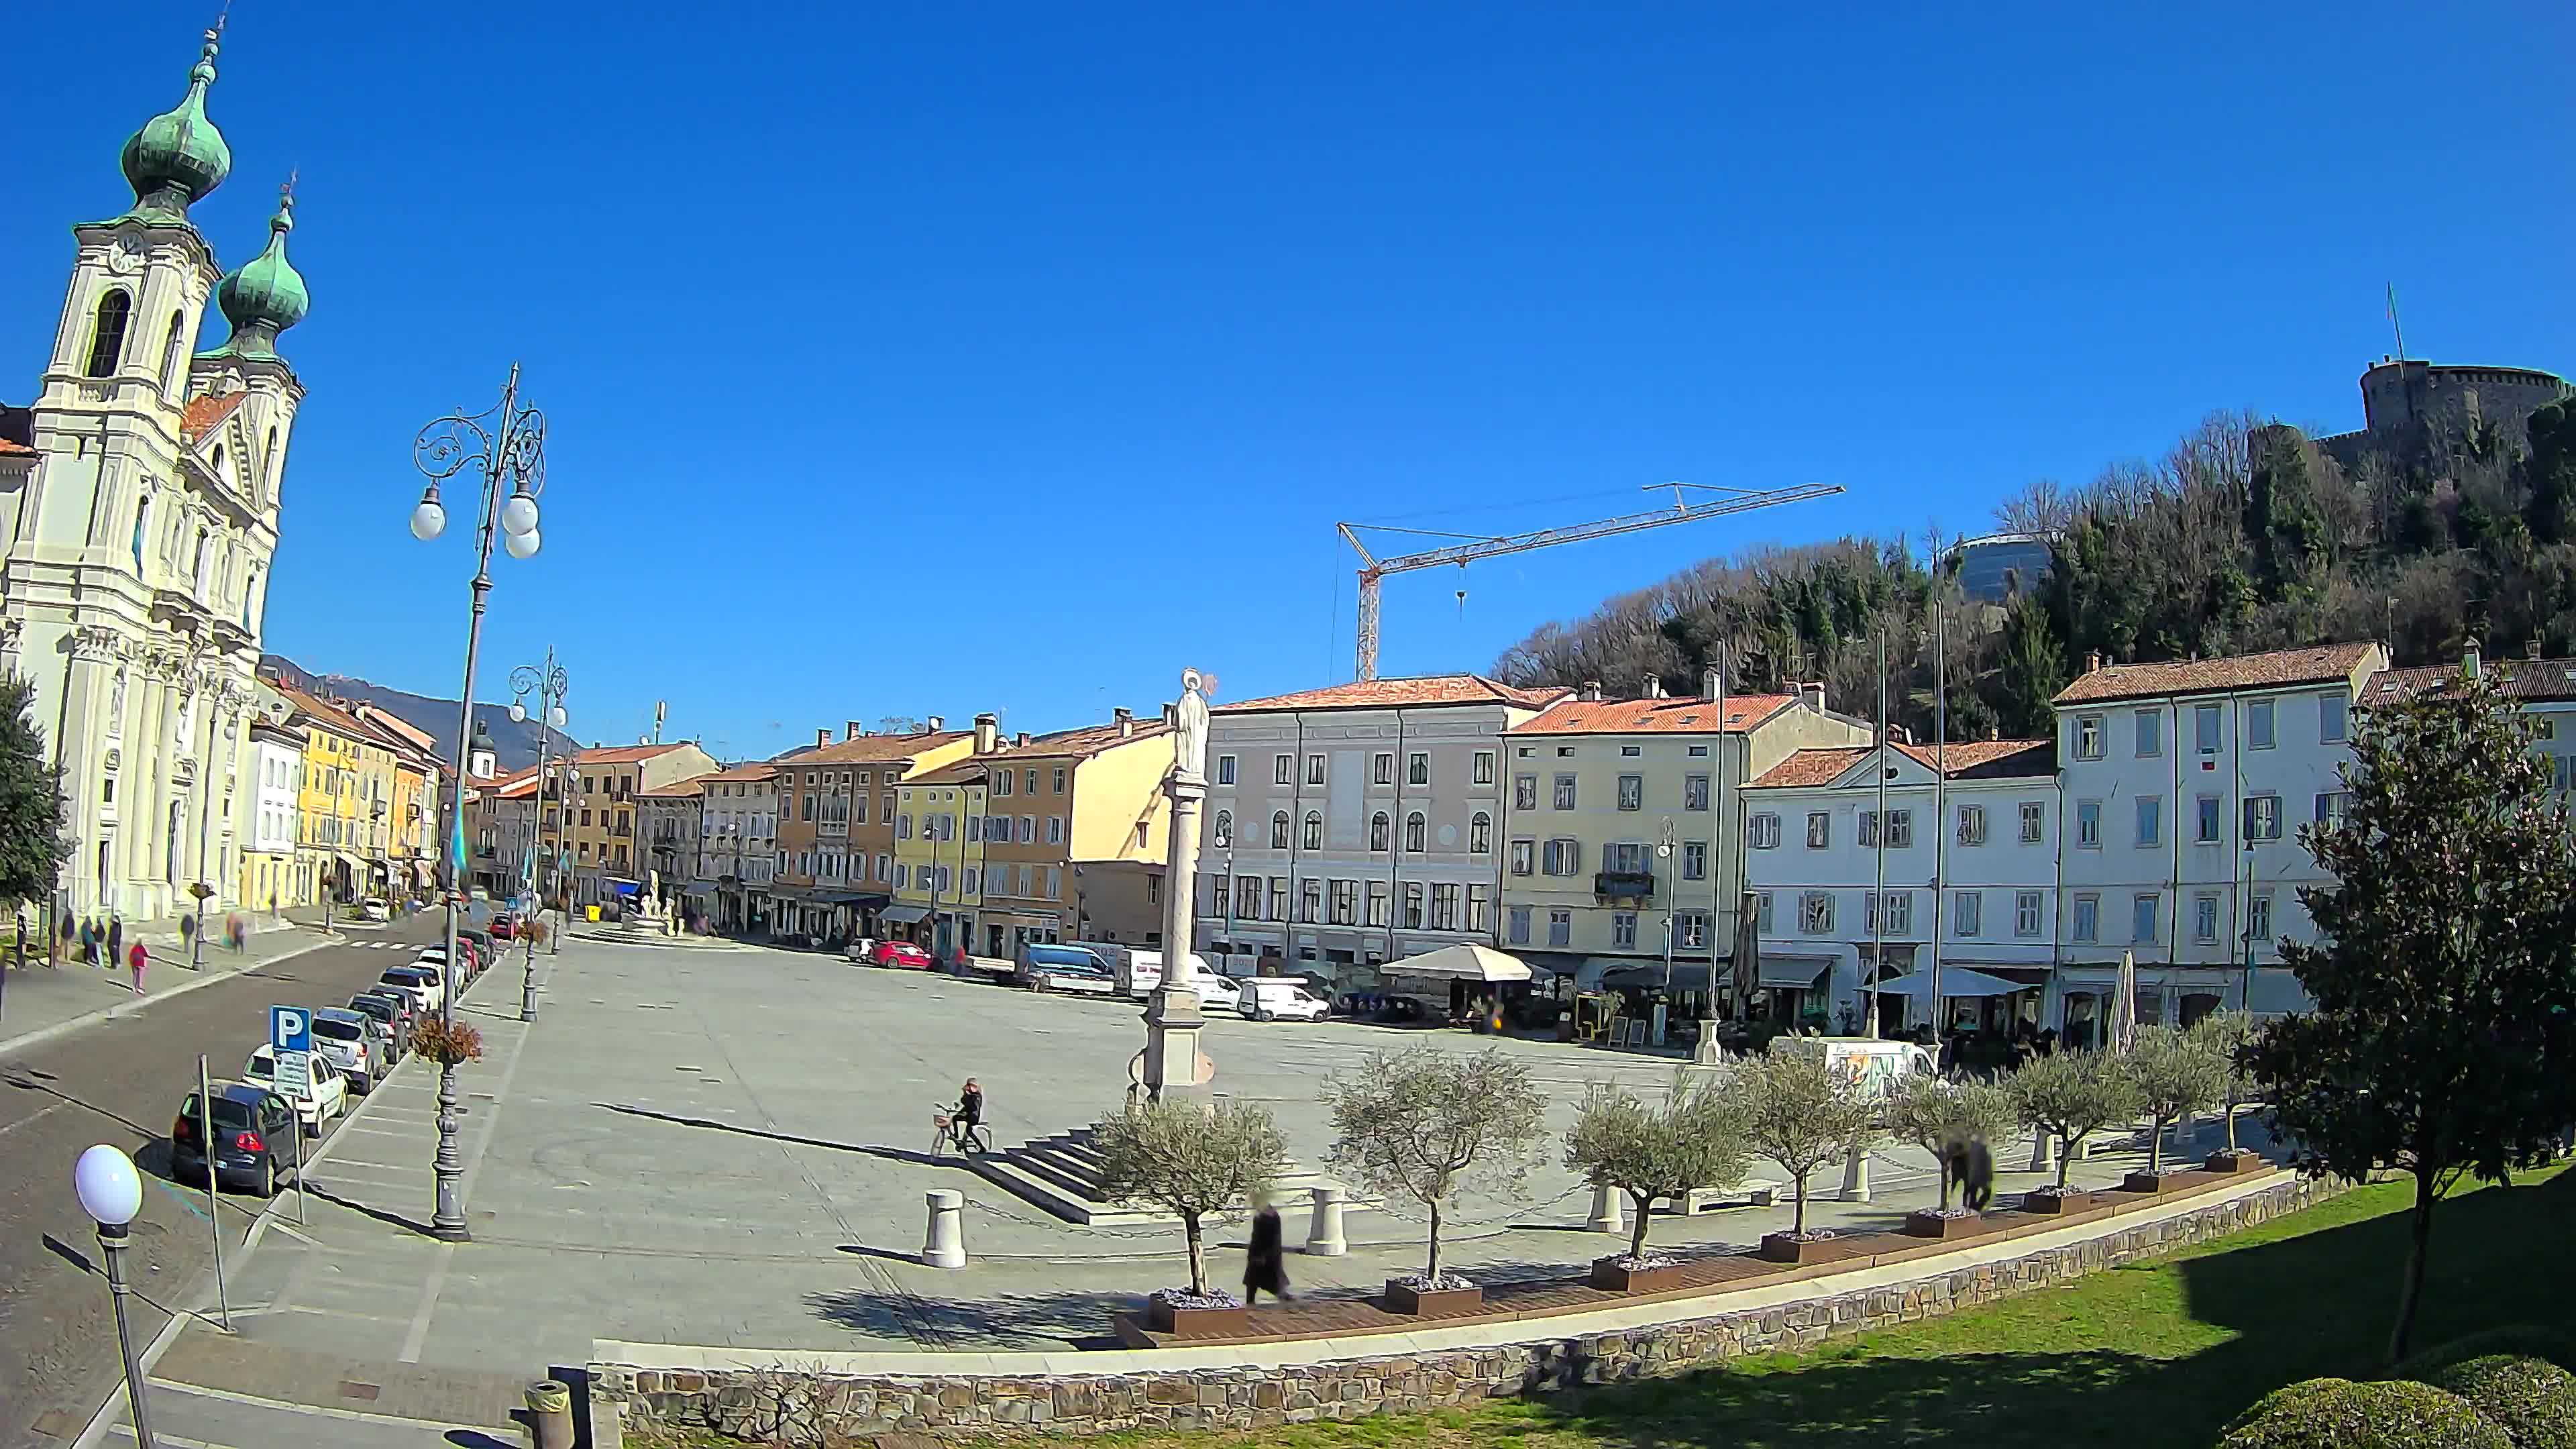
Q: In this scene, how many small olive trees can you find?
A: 8